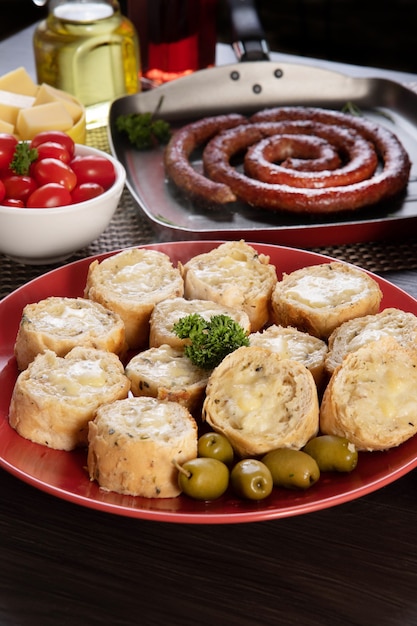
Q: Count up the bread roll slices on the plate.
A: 12